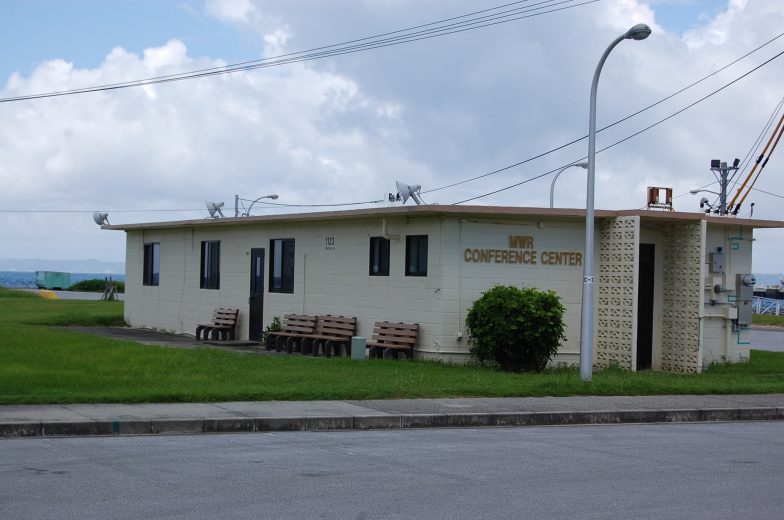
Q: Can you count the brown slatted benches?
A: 4